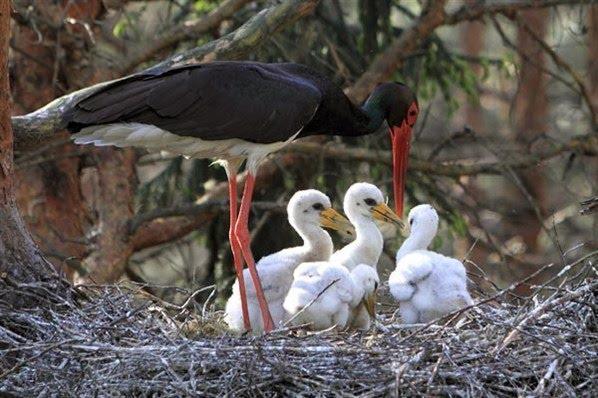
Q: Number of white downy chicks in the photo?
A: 4